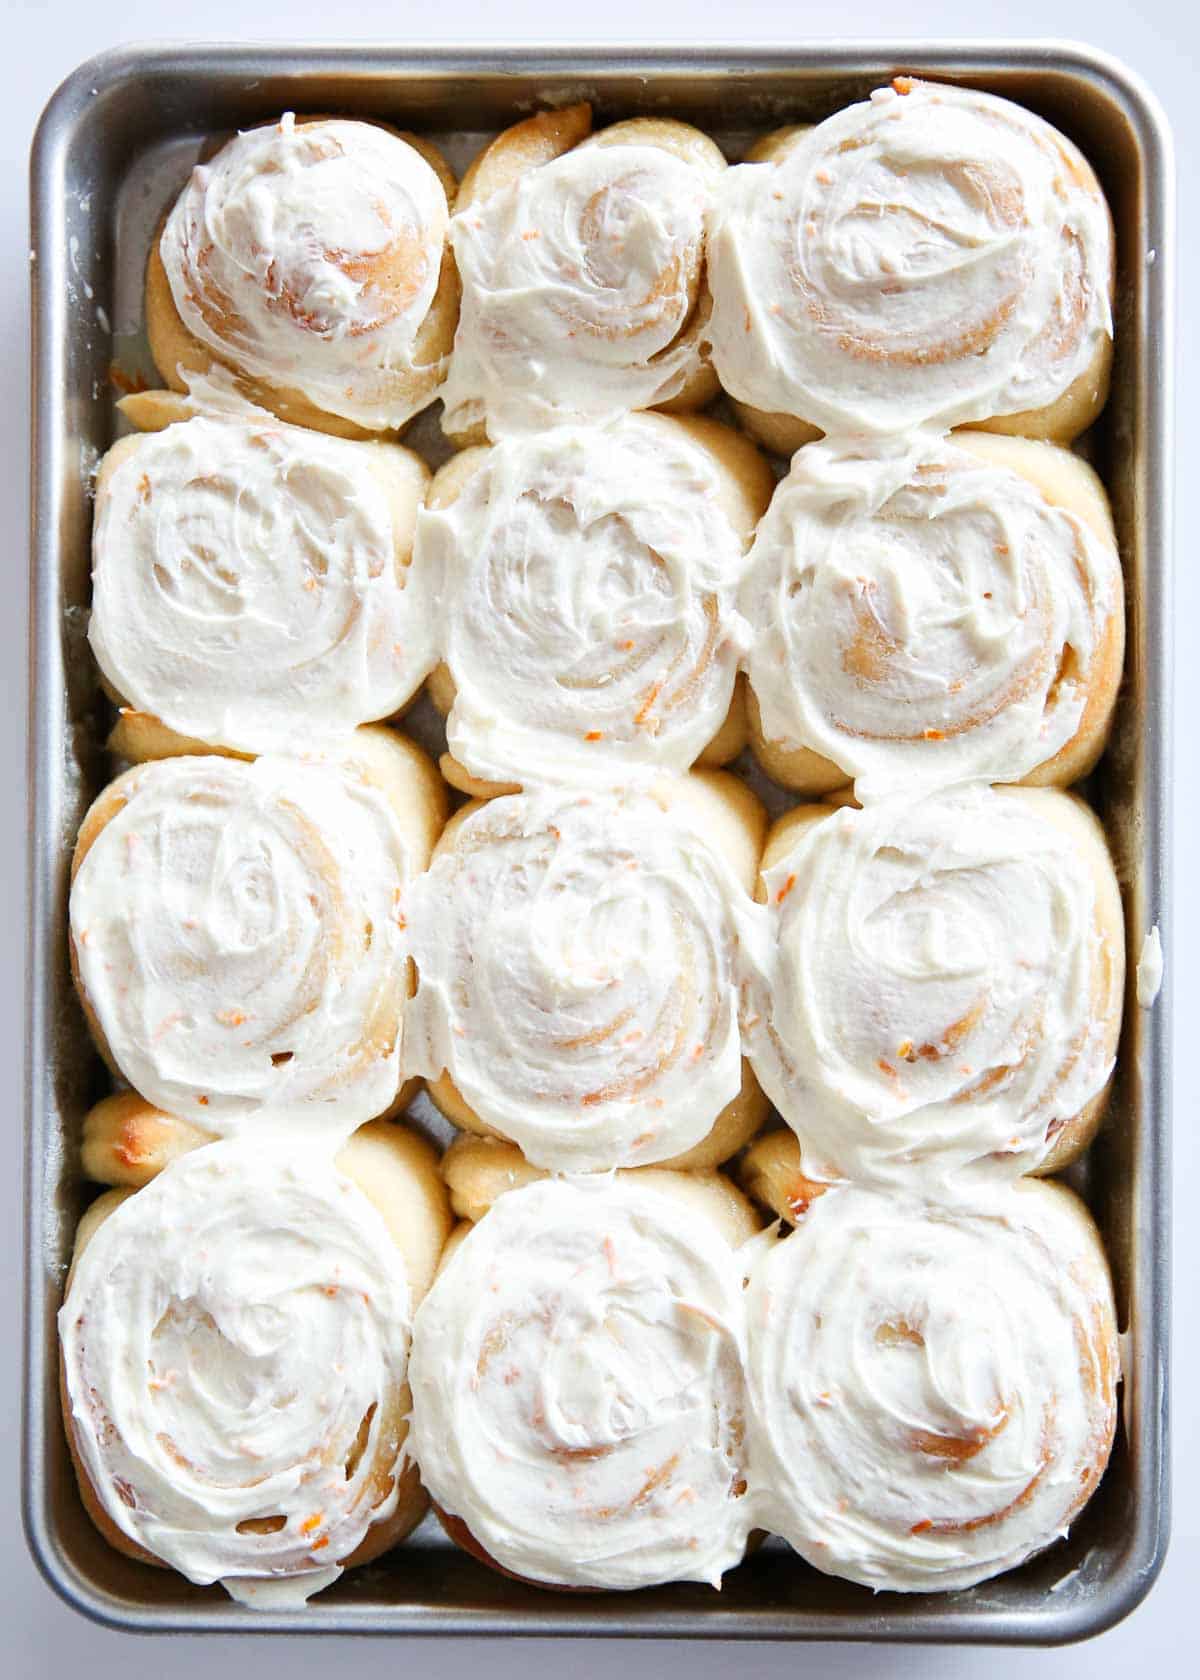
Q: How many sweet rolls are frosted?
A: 12